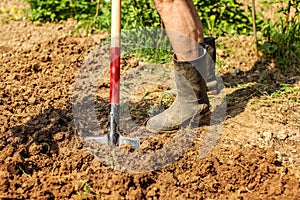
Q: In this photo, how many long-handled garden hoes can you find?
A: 0